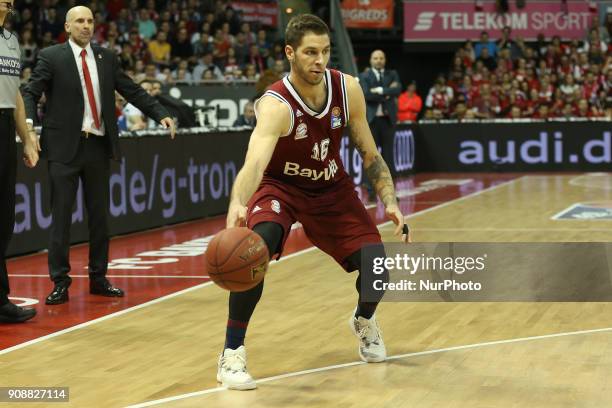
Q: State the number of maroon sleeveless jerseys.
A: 1